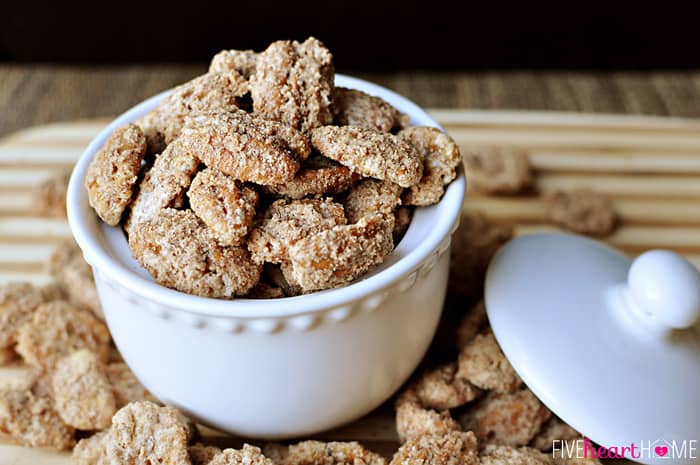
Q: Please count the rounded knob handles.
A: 1